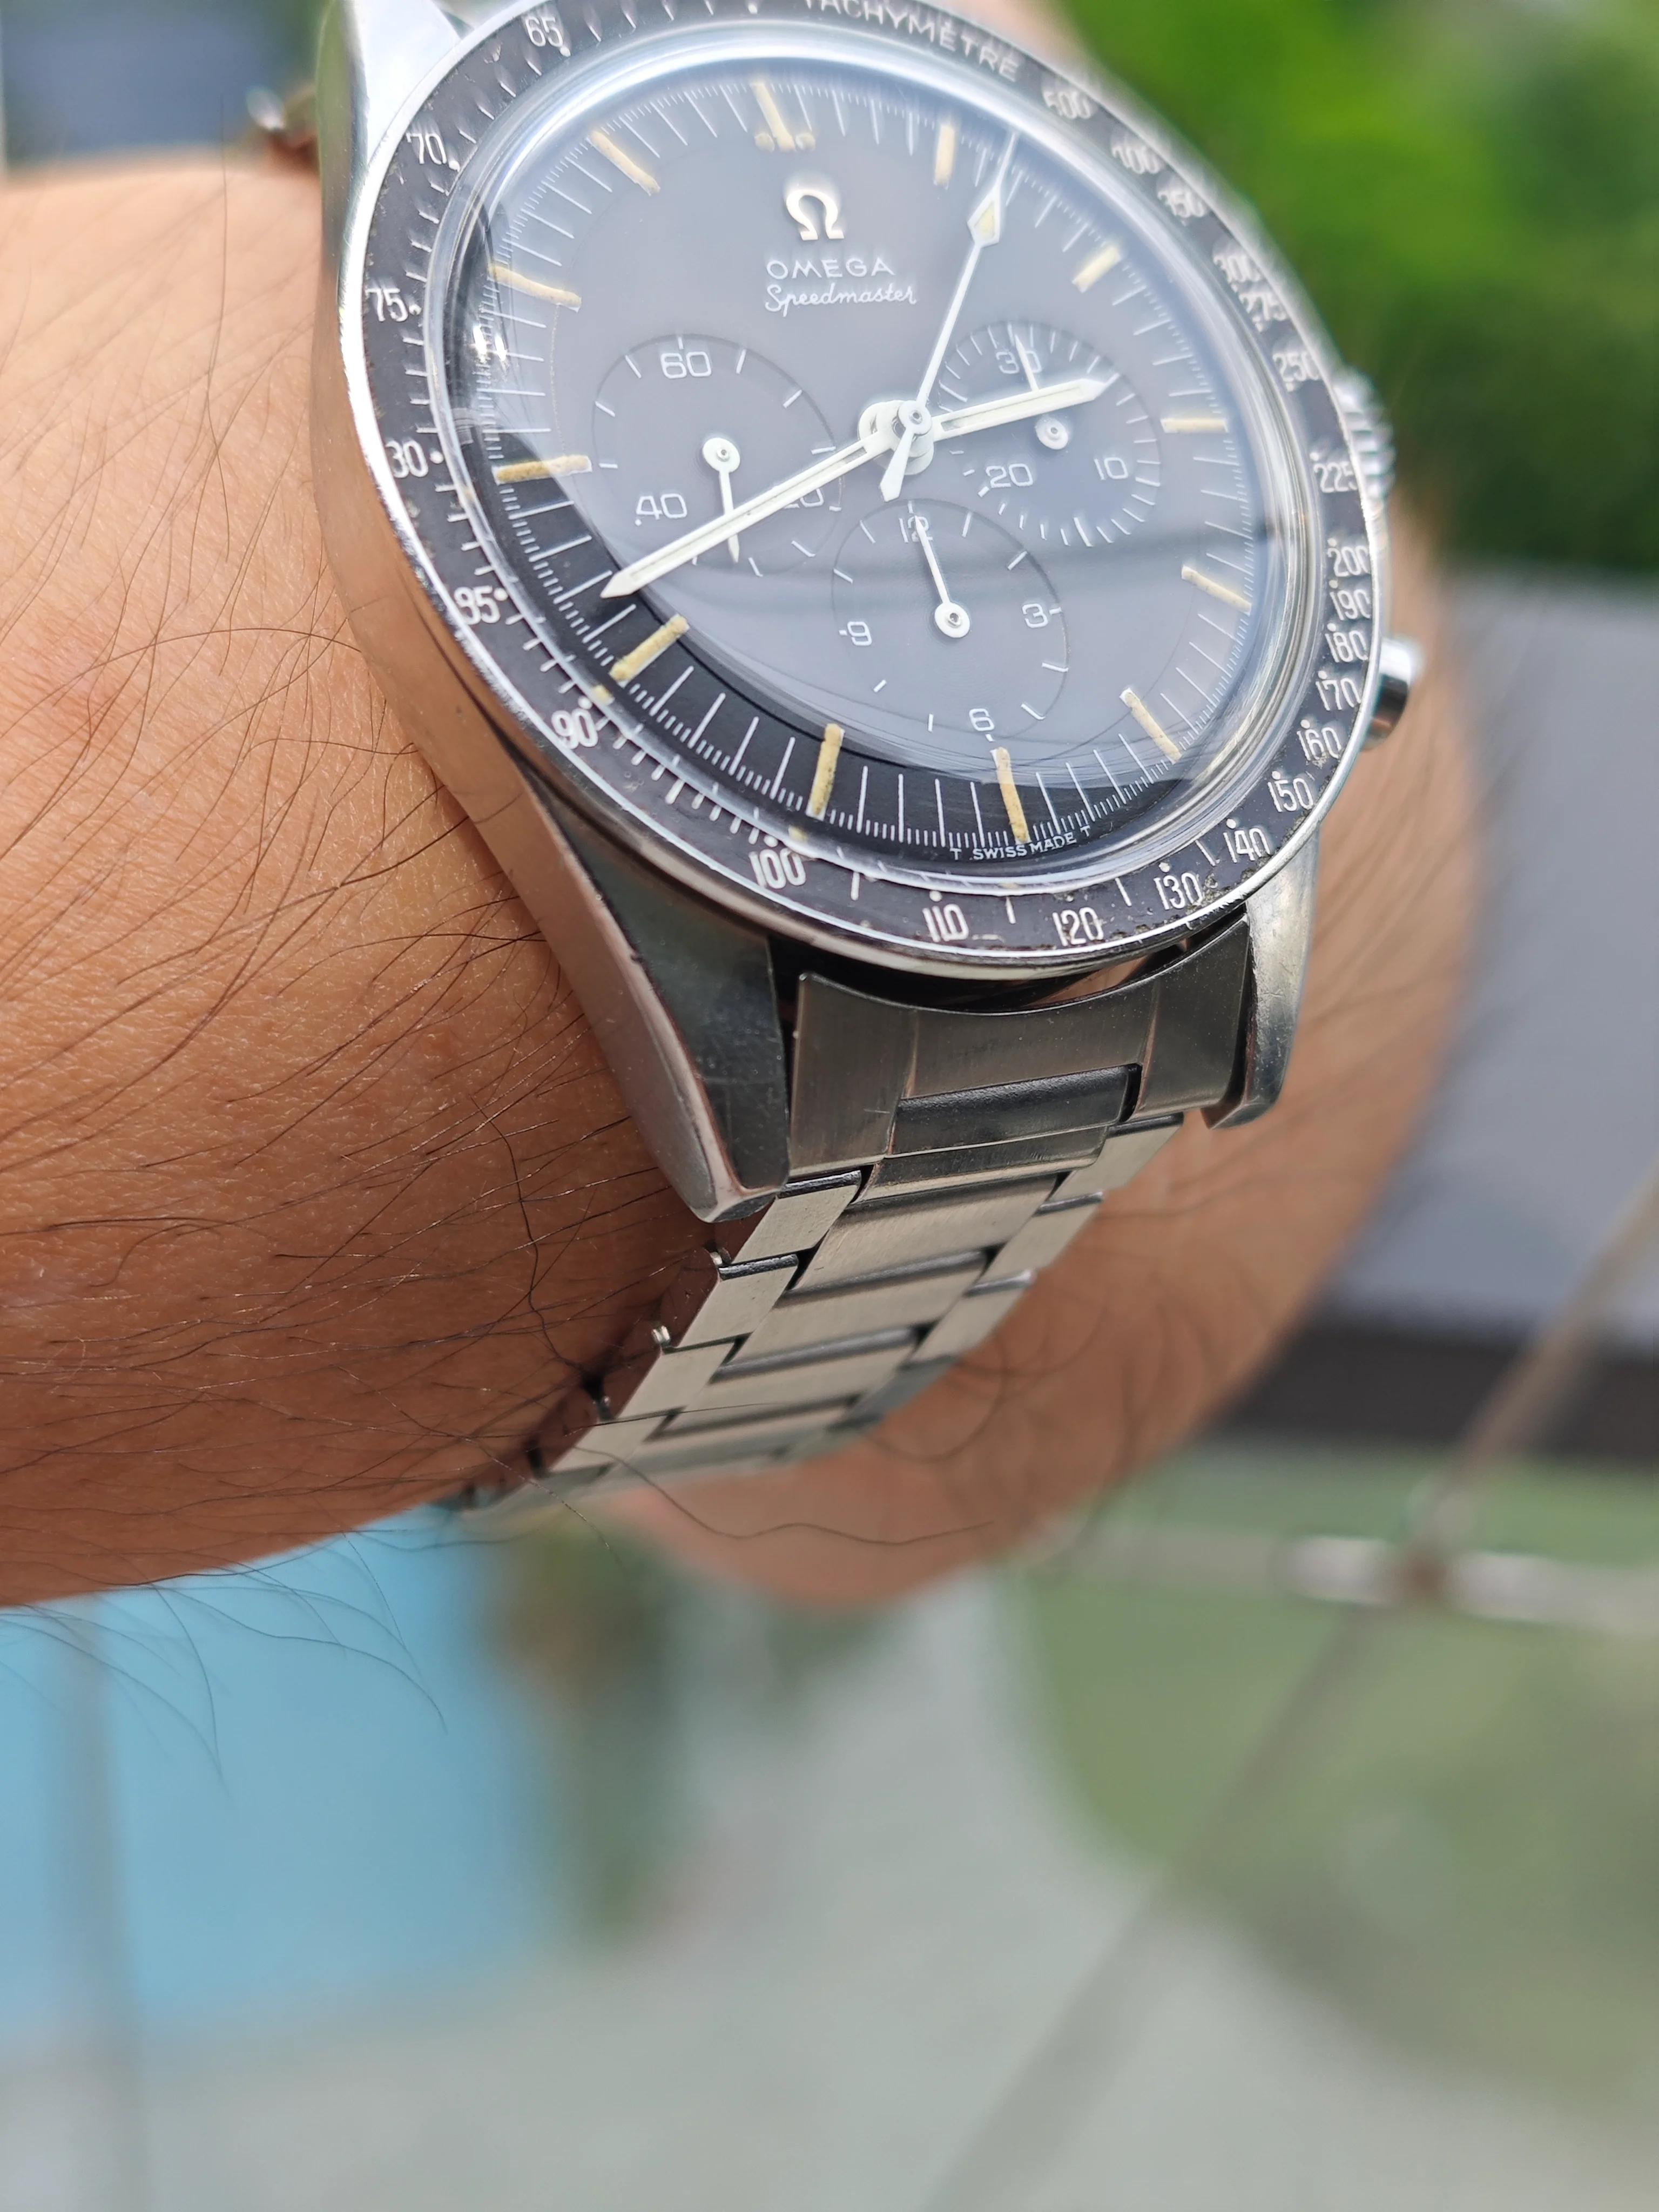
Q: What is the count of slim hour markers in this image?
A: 12